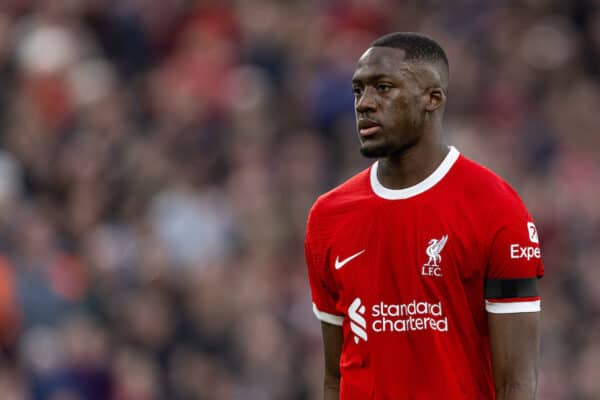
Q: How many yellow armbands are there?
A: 0